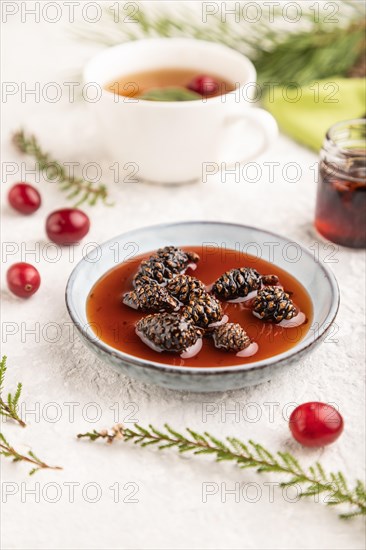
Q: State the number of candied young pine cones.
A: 8